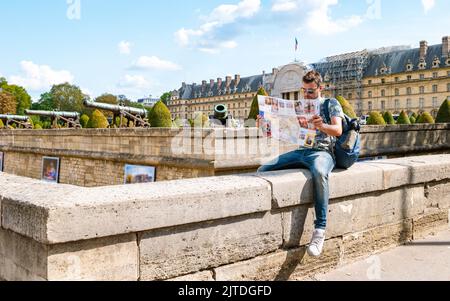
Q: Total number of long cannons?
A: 3